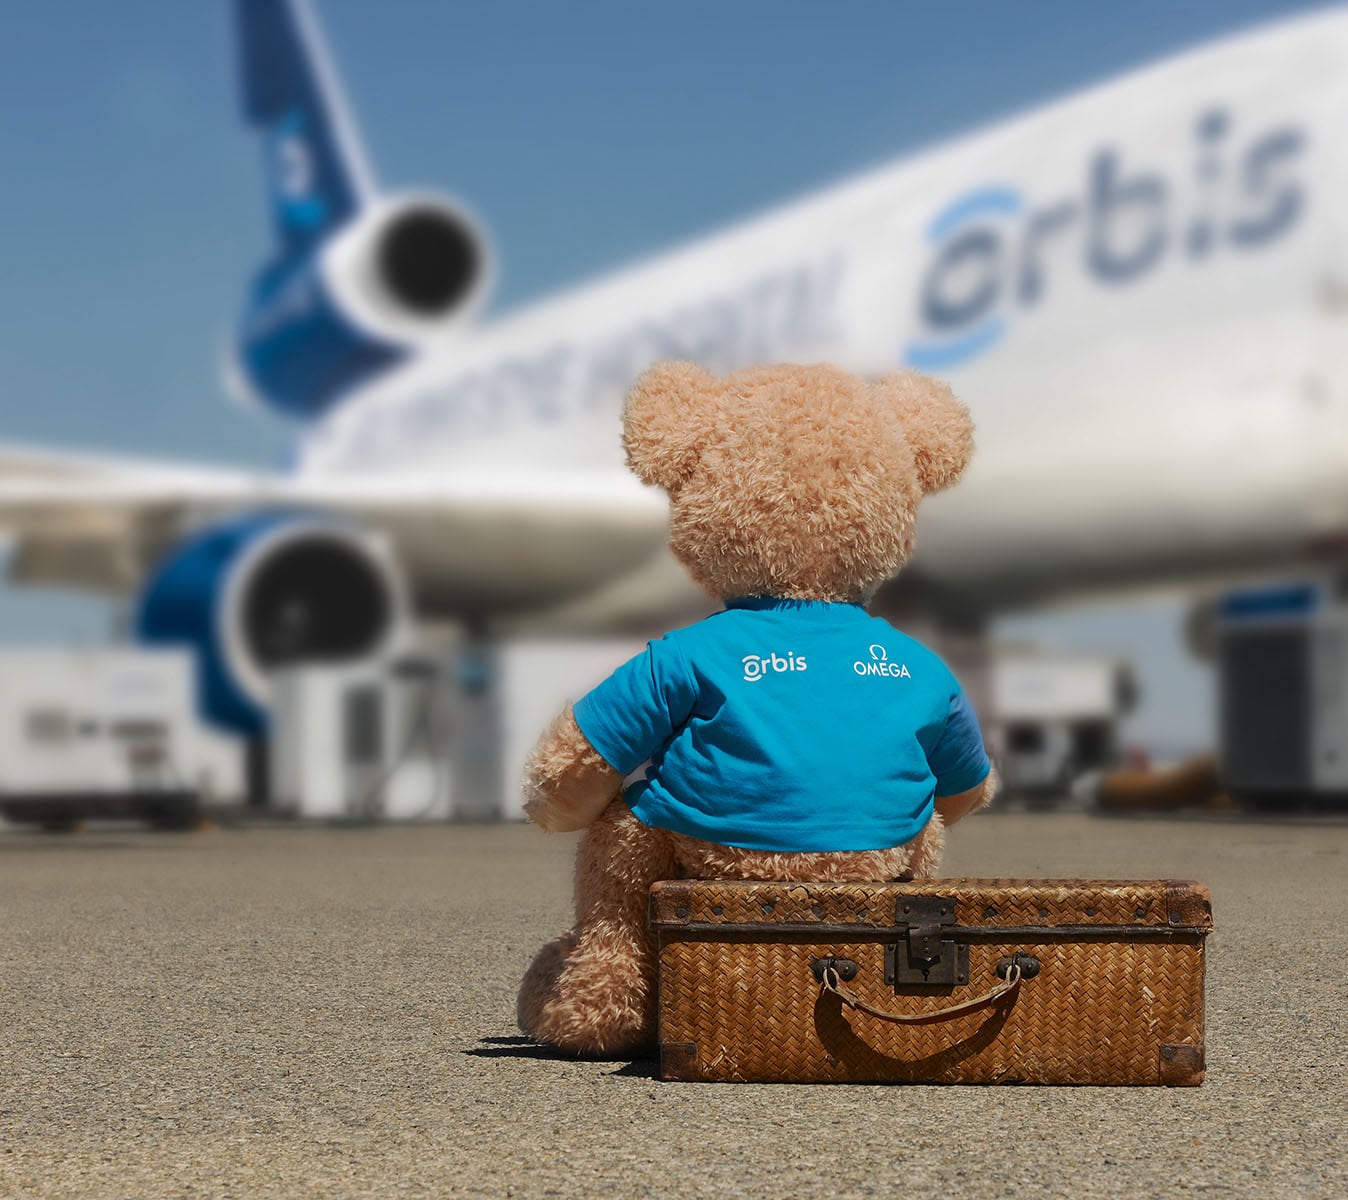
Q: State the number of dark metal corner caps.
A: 4